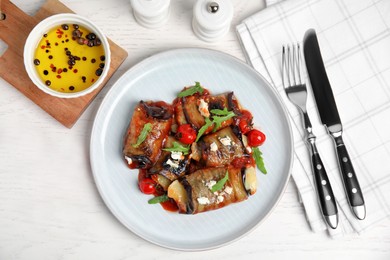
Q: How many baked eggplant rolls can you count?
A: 5